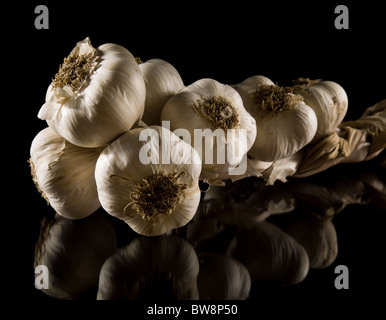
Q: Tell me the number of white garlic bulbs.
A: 7